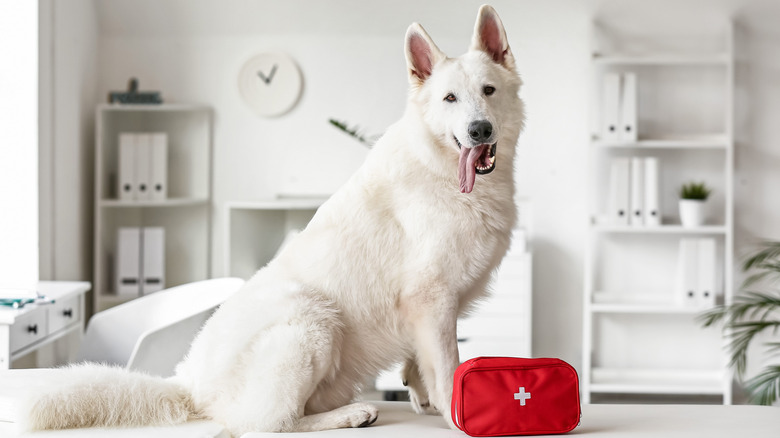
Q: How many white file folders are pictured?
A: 12